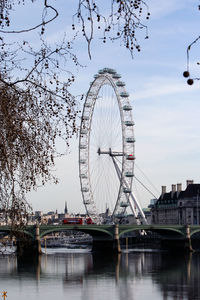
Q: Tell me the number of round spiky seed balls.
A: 2